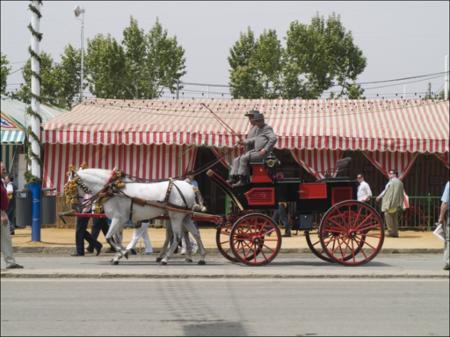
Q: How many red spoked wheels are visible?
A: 4